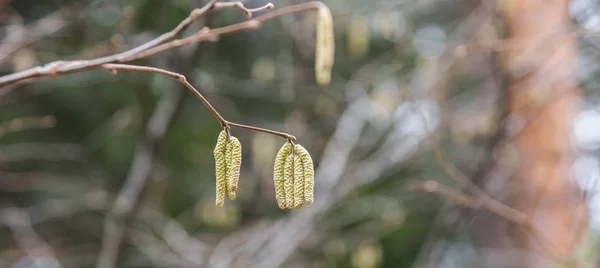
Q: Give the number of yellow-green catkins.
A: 8